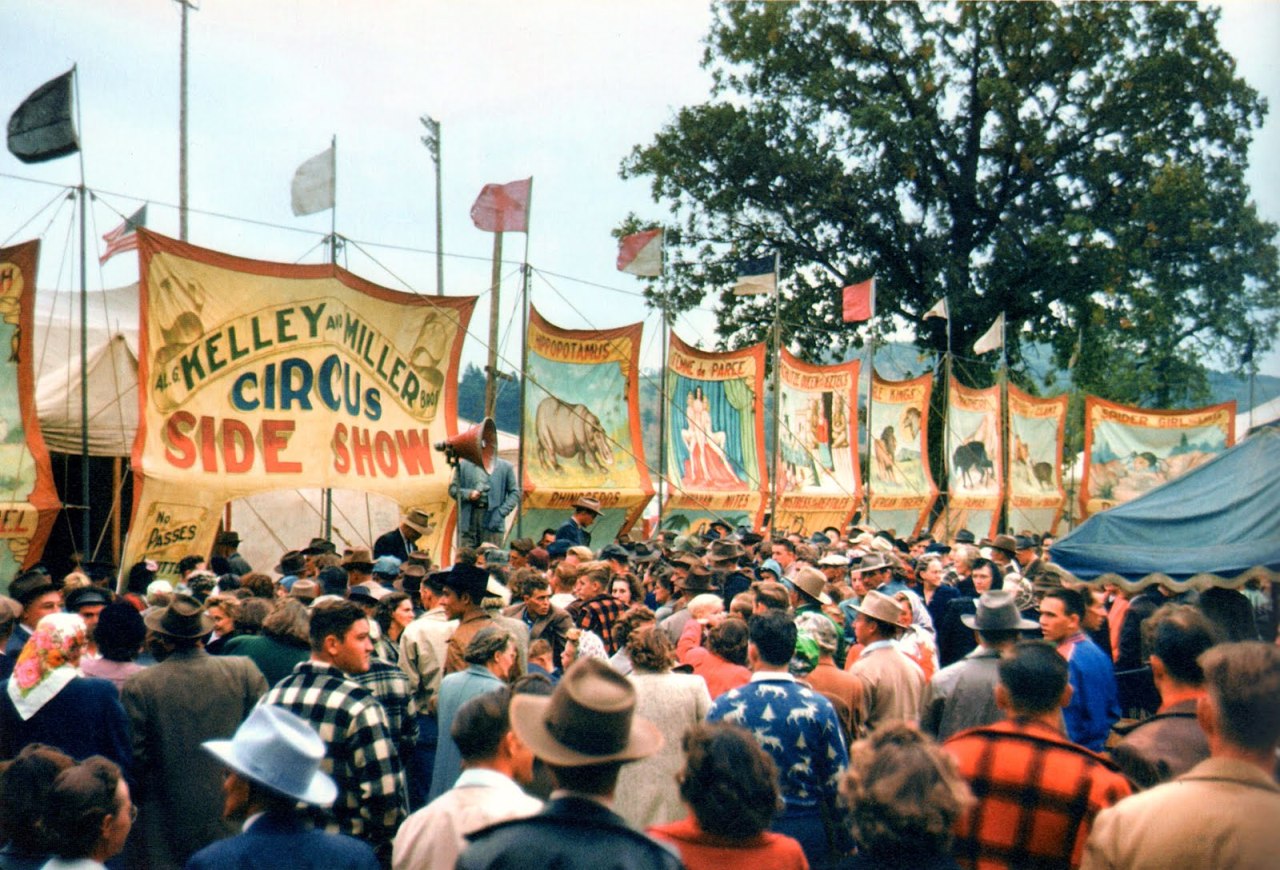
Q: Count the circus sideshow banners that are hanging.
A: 9